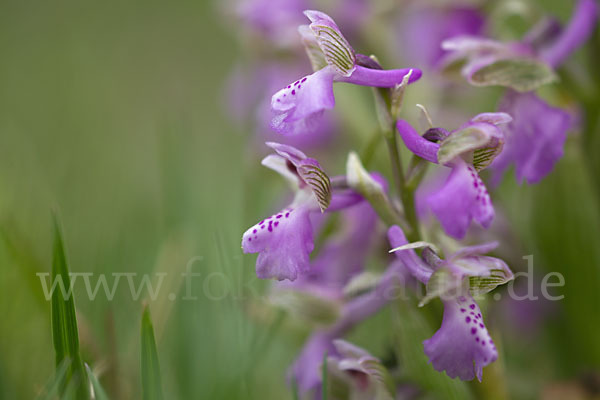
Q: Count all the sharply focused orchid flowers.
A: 4